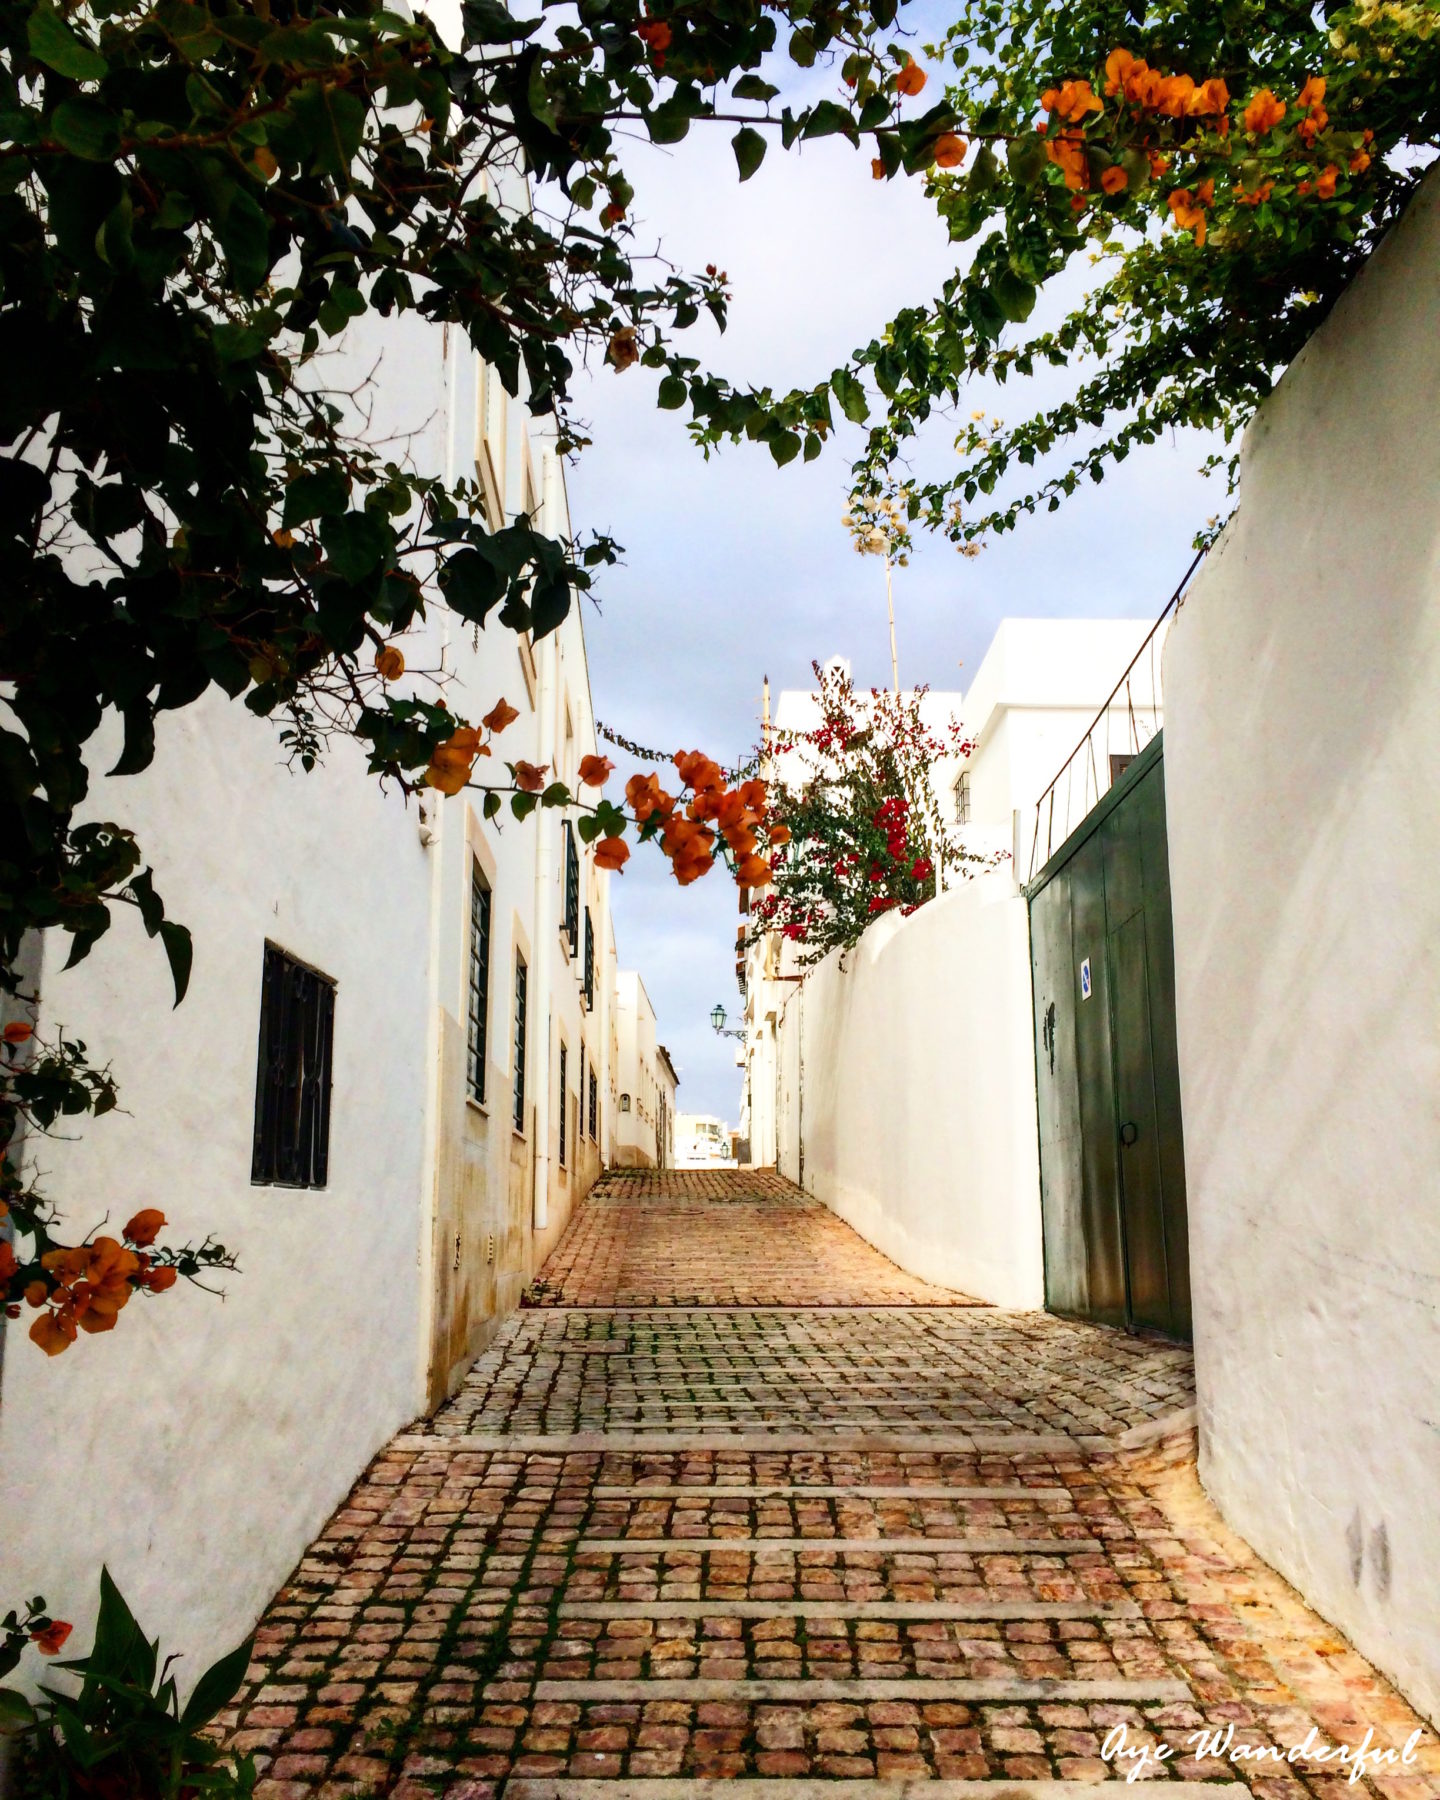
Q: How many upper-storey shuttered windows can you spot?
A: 2